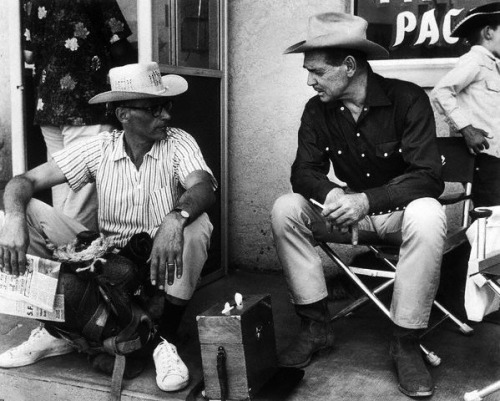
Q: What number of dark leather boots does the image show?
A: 2